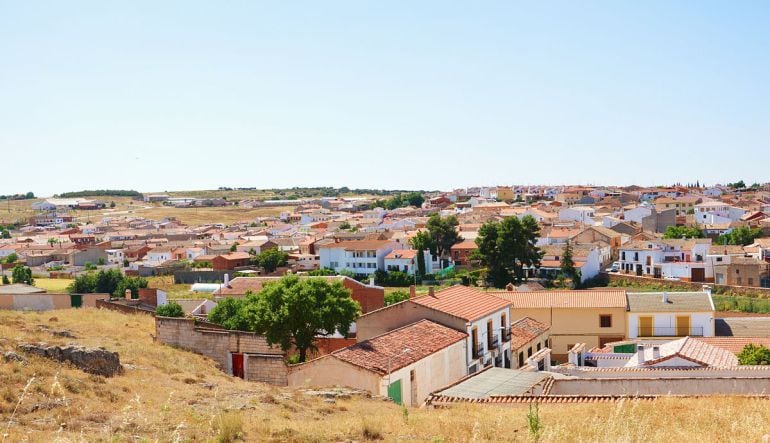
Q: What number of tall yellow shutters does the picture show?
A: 2